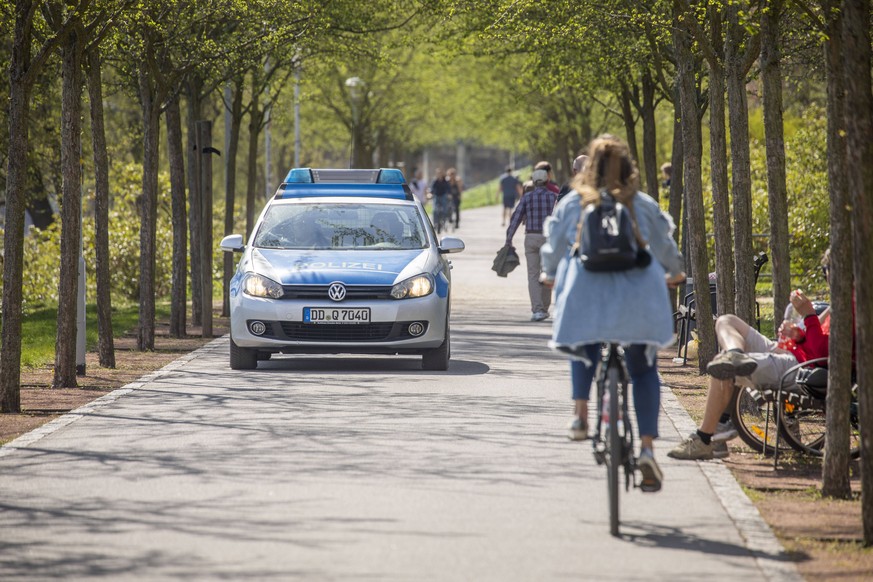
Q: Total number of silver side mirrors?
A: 2